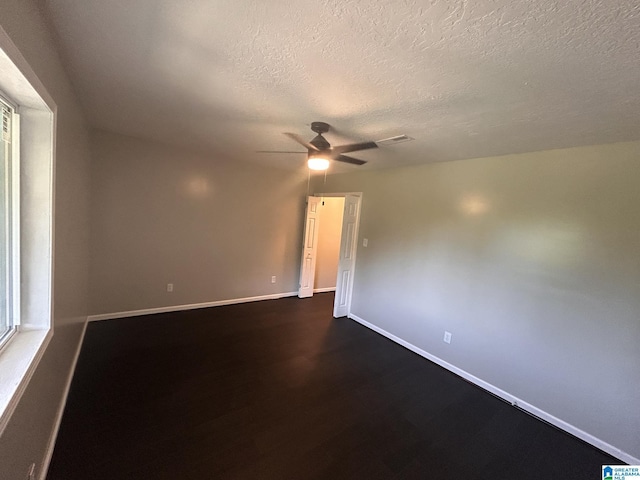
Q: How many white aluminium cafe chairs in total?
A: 0